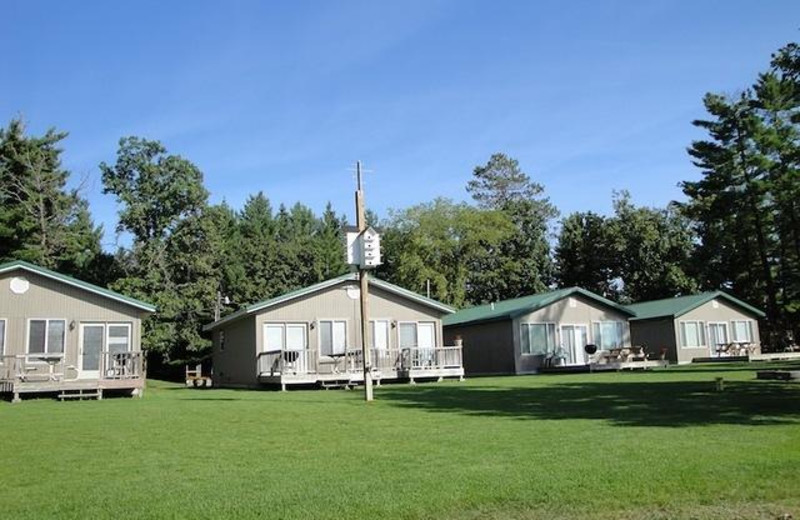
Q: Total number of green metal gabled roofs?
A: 4